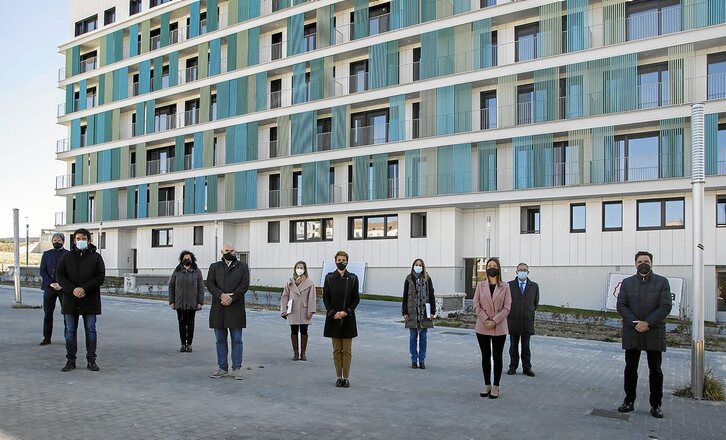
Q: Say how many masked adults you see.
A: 10